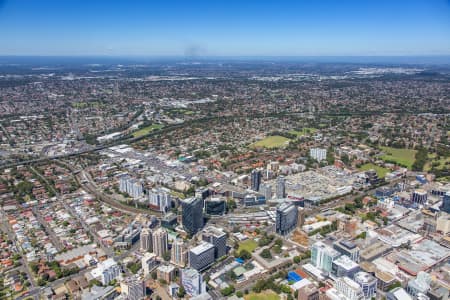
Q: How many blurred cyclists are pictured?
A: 0